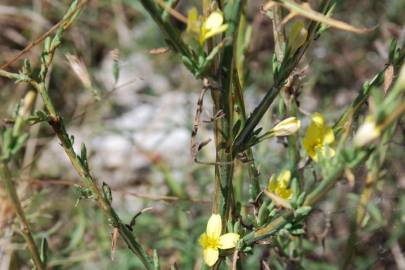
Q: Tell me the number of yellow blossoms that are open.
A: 4